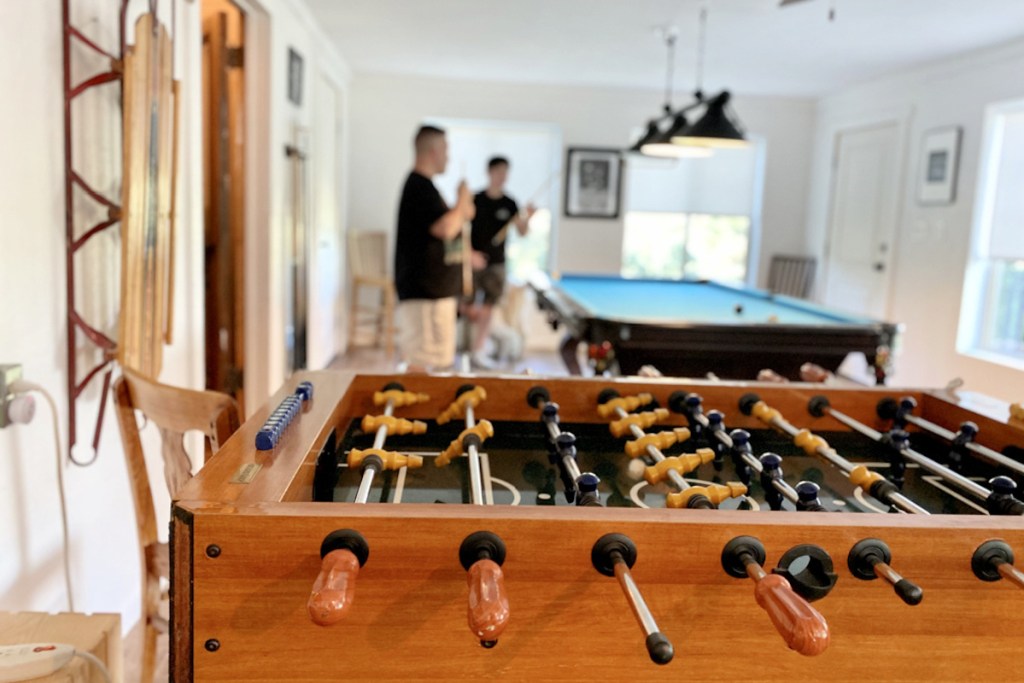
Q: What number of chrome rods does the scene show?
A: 8